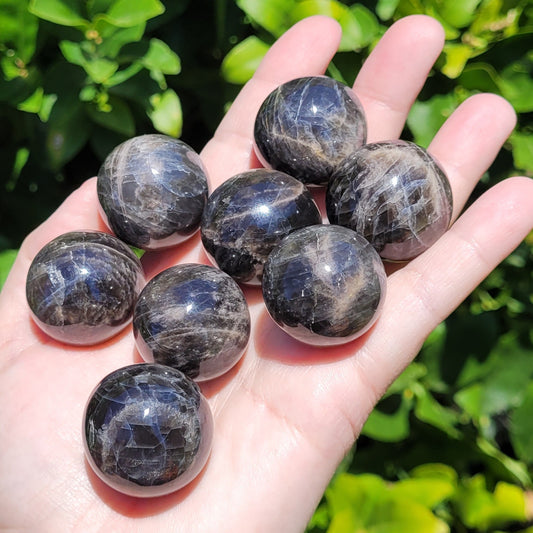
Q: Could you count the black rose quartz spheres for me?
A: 8